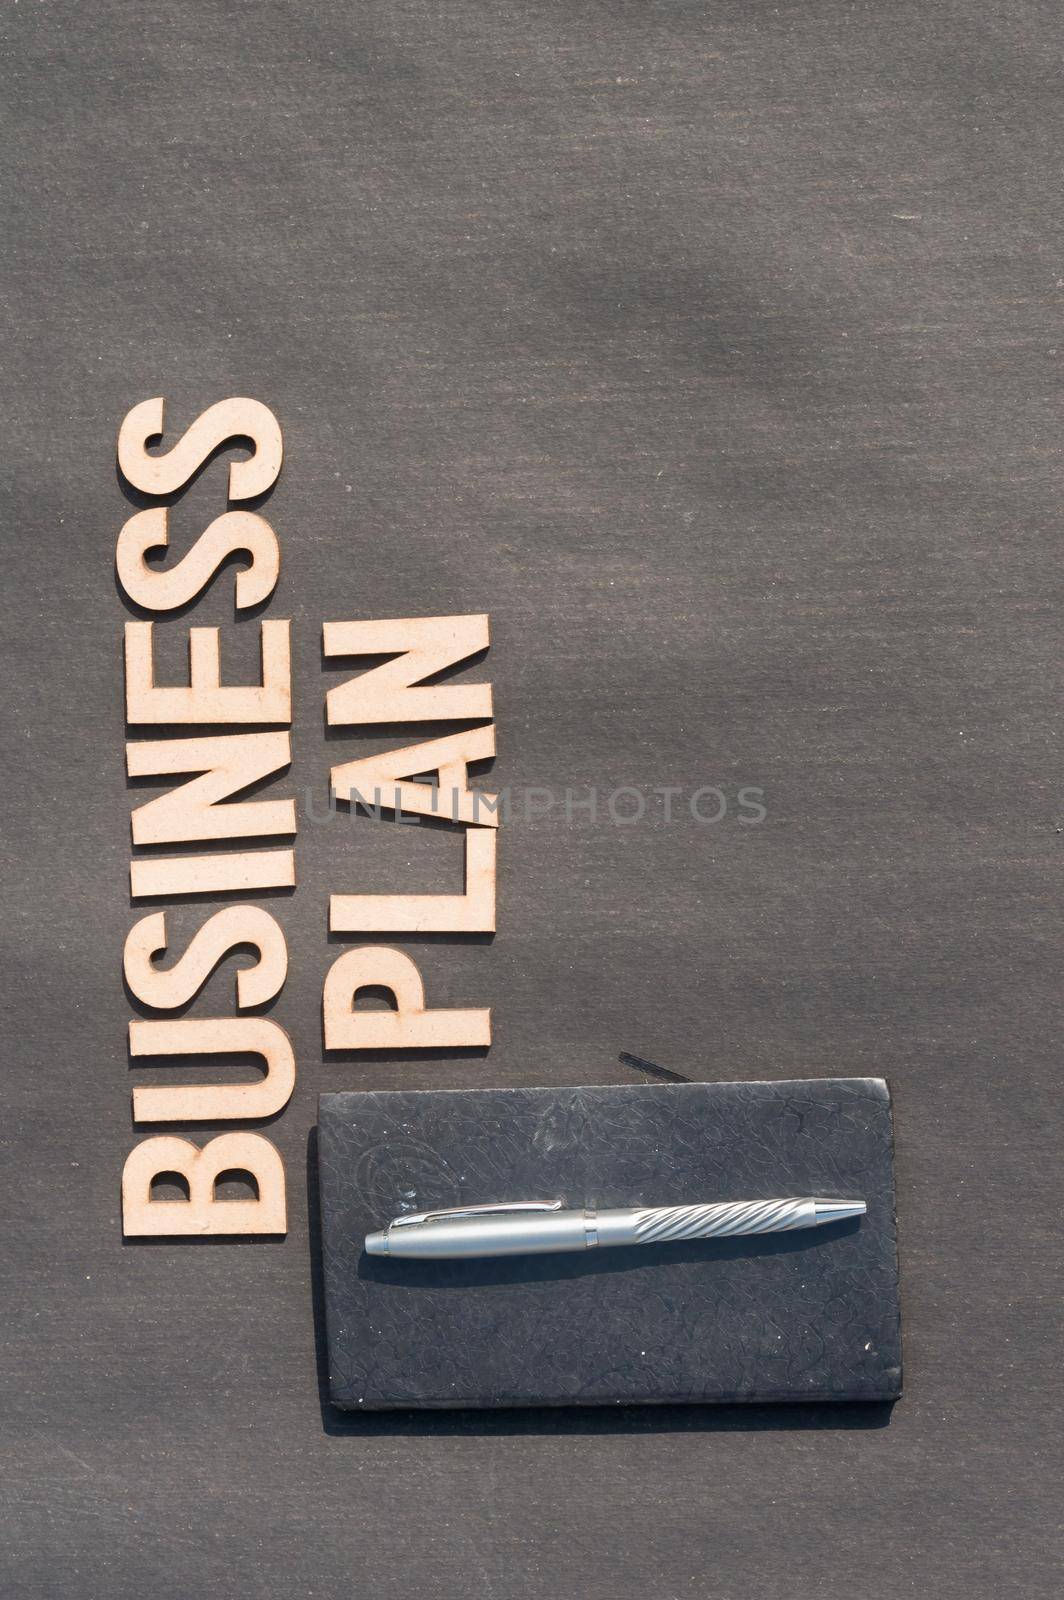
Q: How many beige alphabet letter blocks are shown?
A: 12